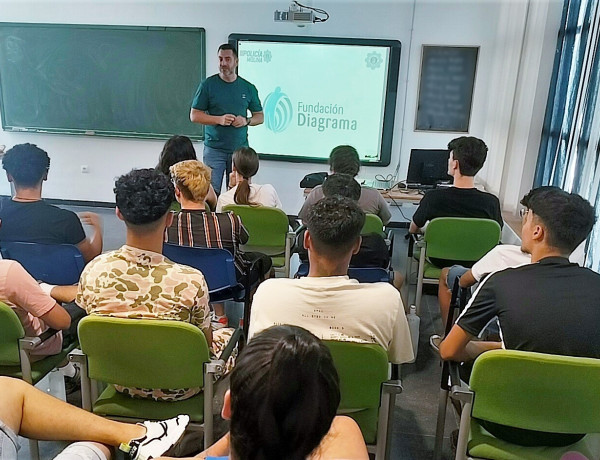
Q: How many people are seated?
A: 14